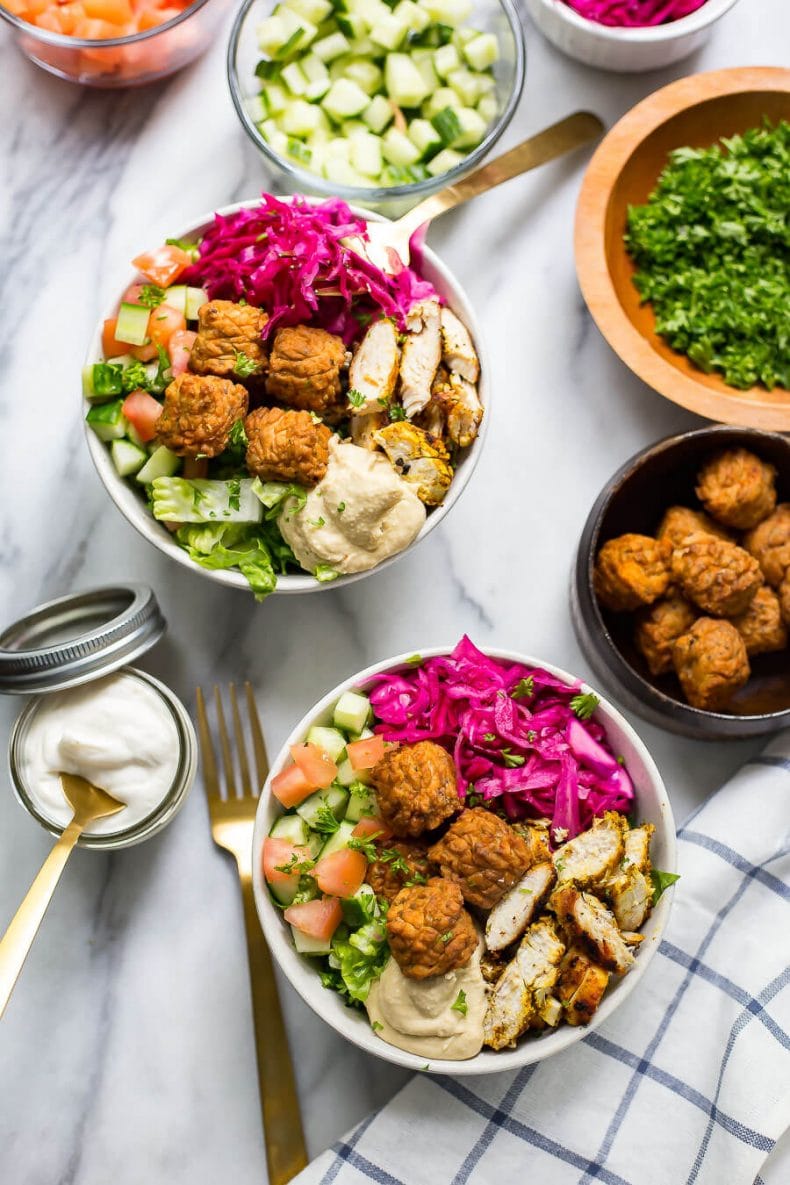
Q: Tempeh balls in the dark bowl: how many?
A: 9